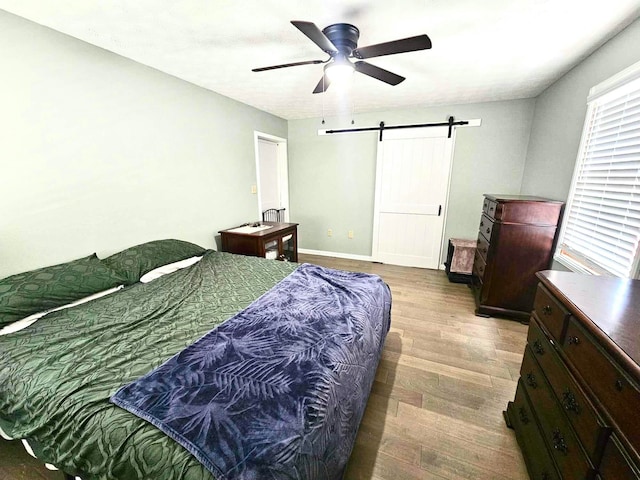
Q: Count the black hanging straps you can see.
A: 2